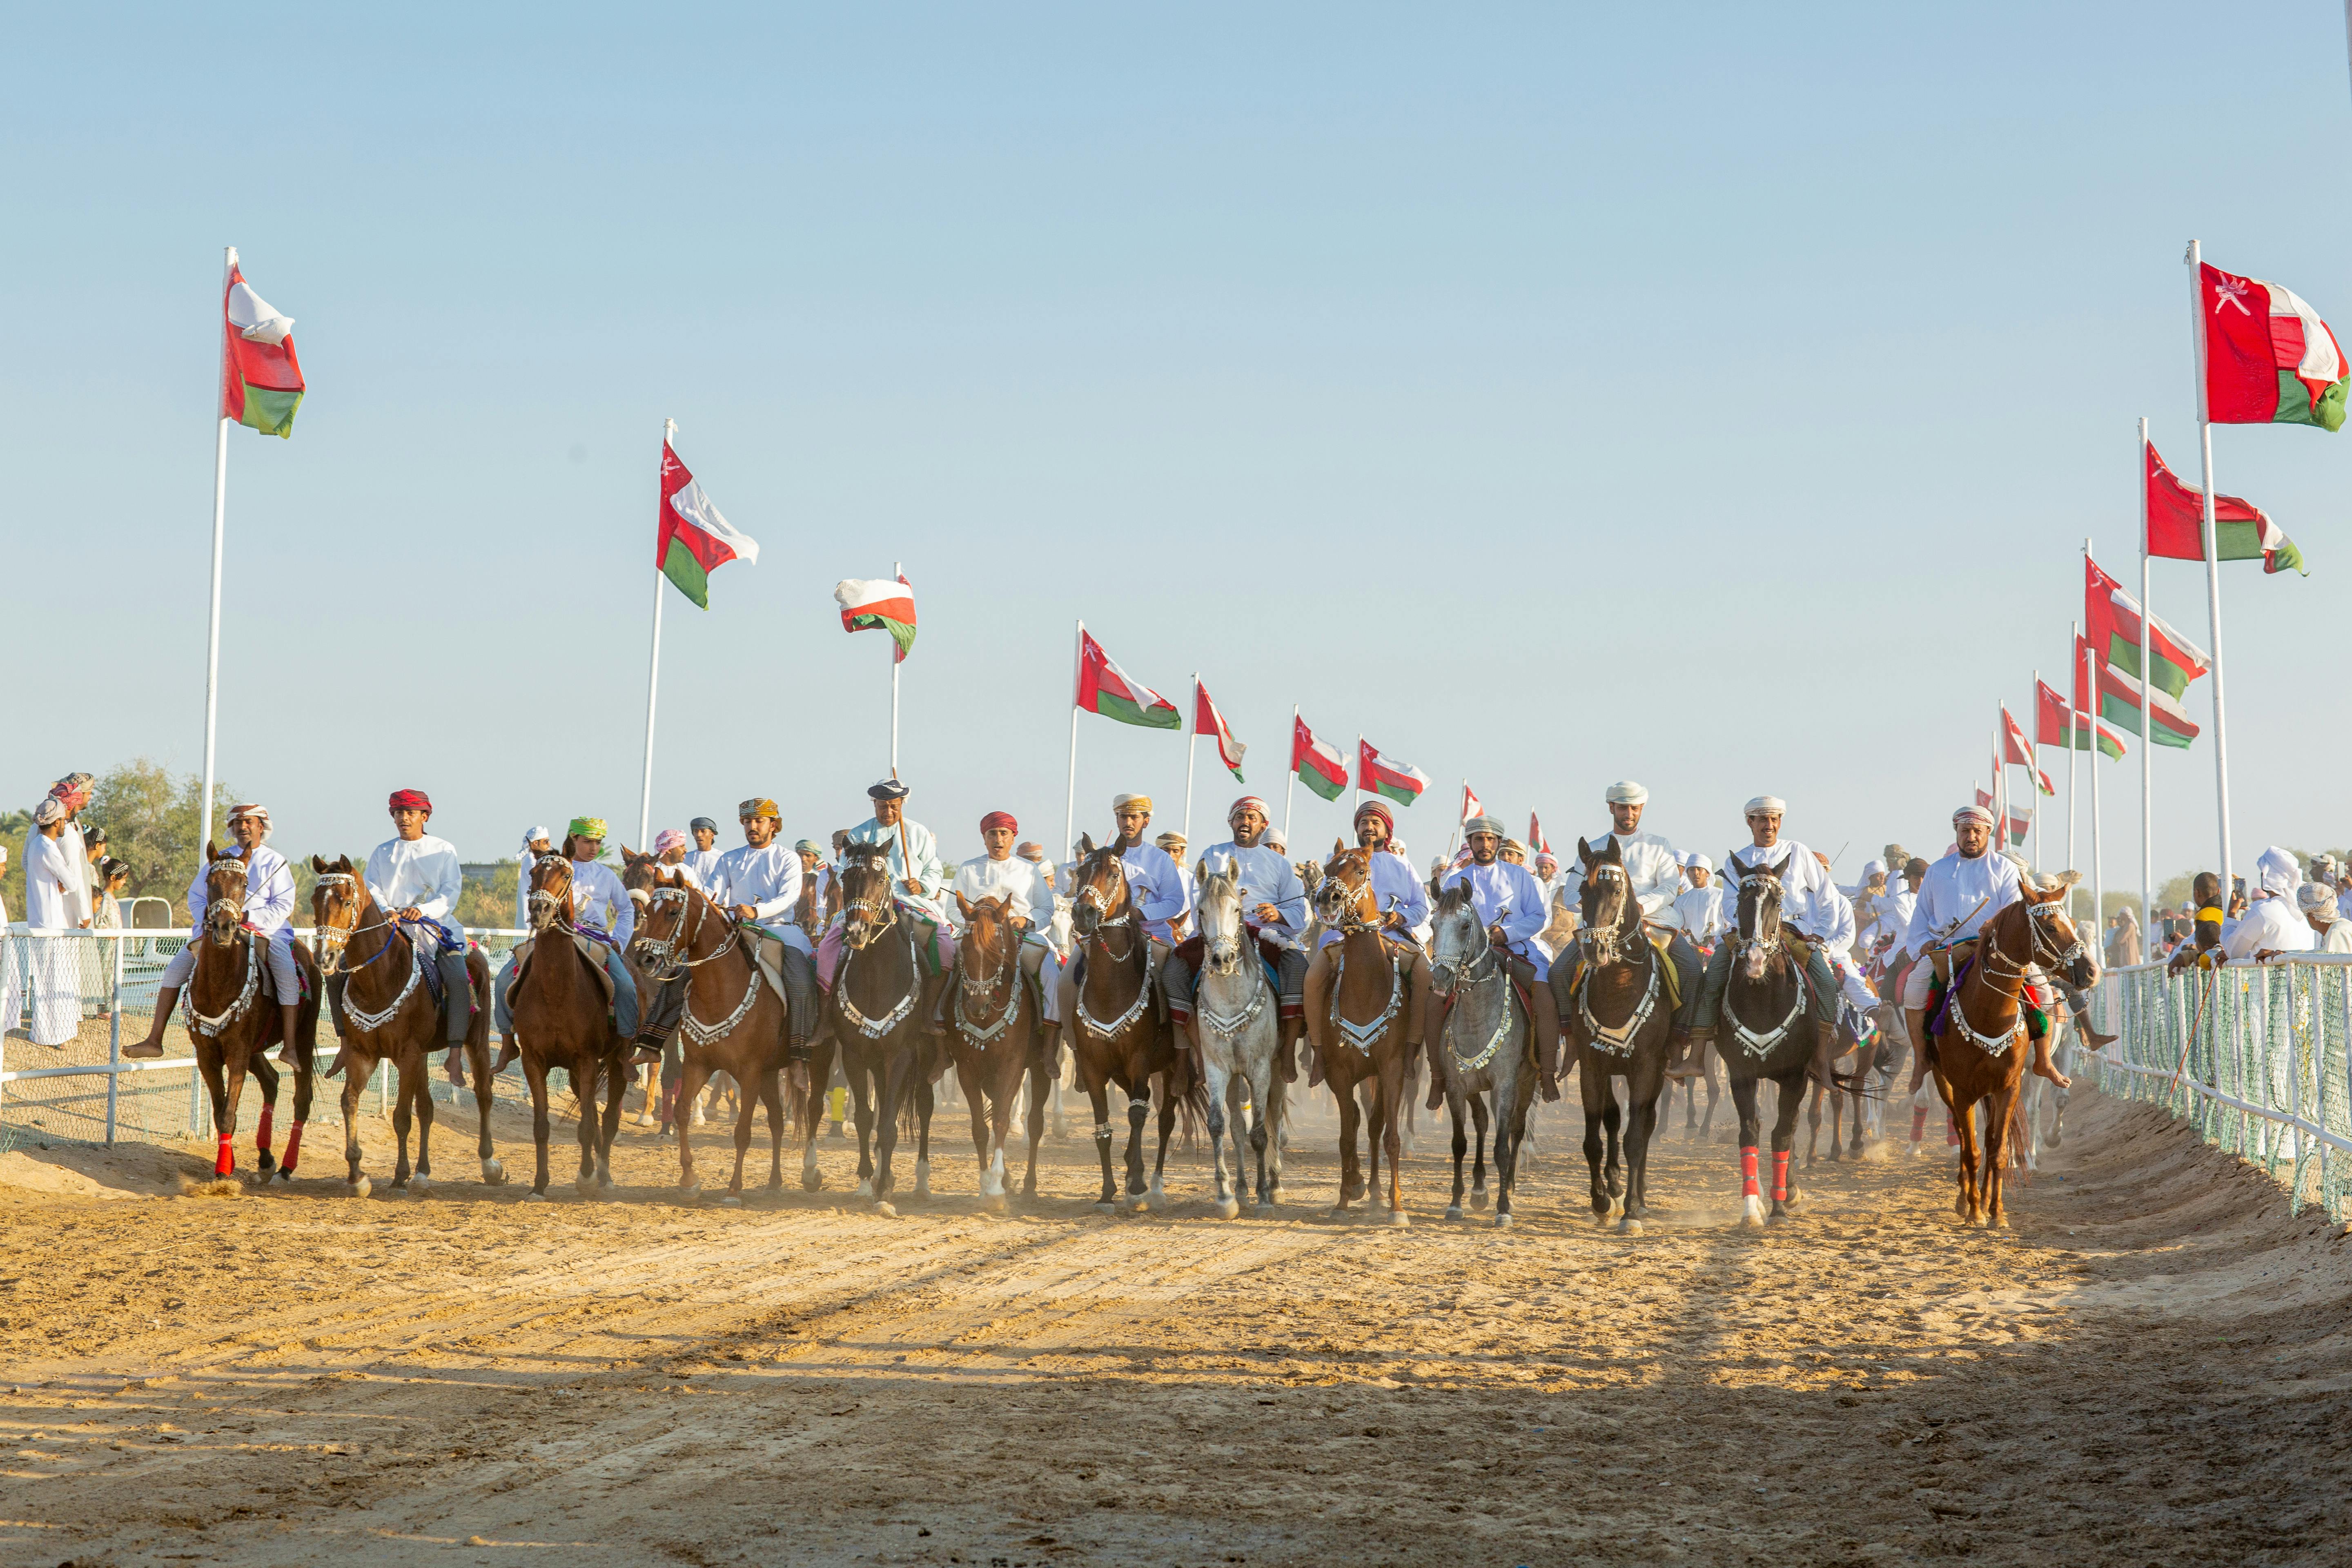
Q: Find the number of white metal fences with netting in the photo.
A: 2